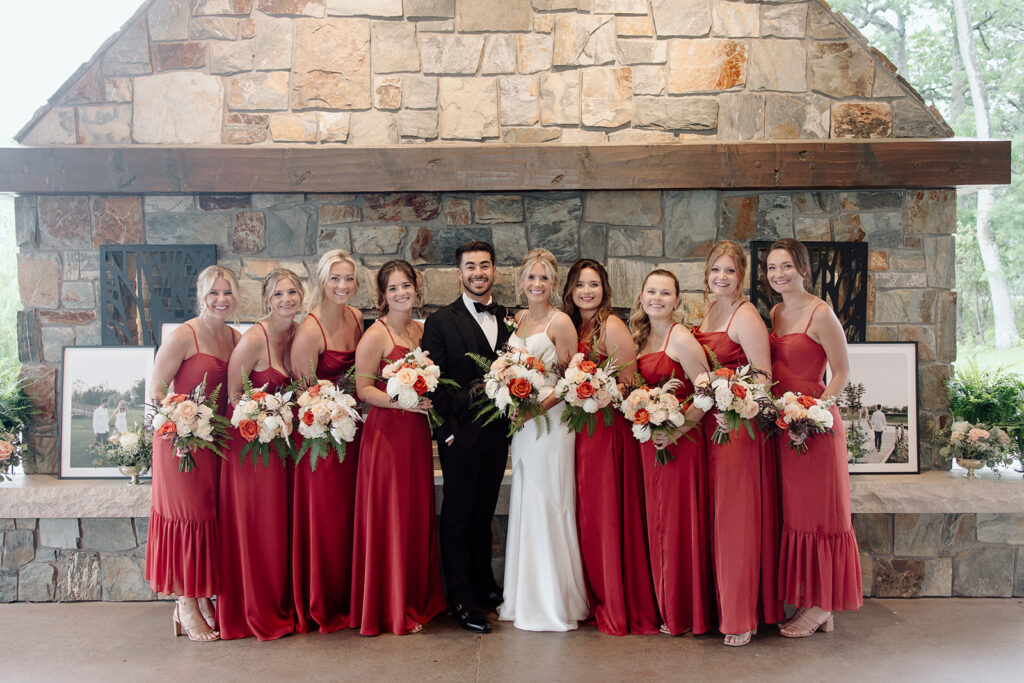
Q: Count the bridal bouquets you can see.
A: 9